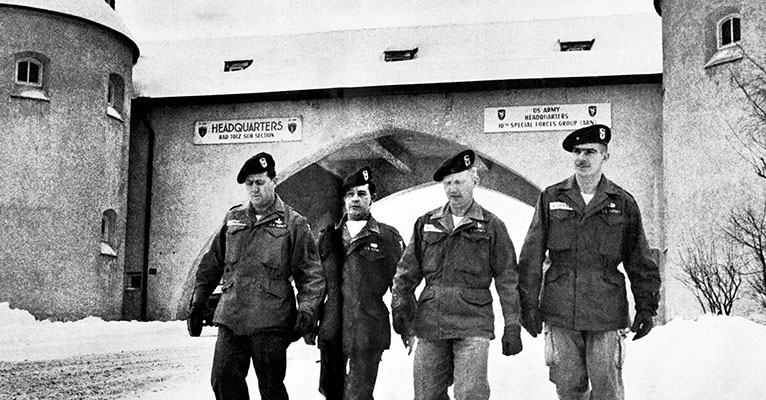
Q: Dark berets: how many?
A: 4